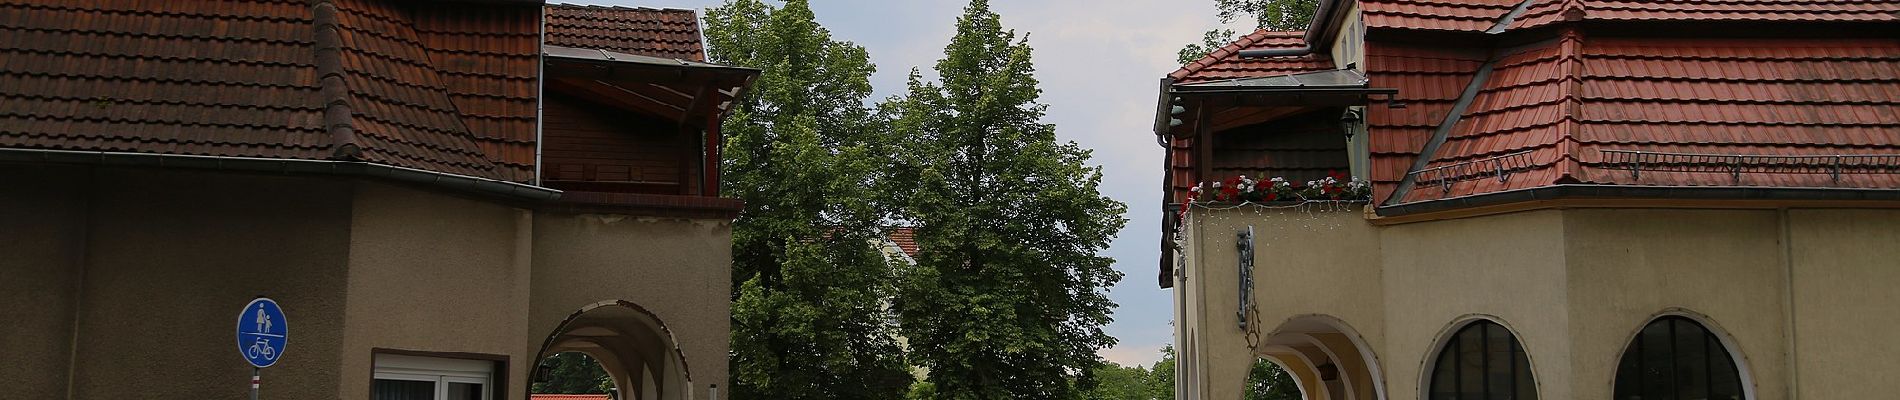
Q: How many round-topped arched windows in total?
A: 2